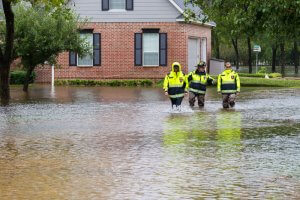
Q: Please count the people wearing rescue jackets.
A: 3